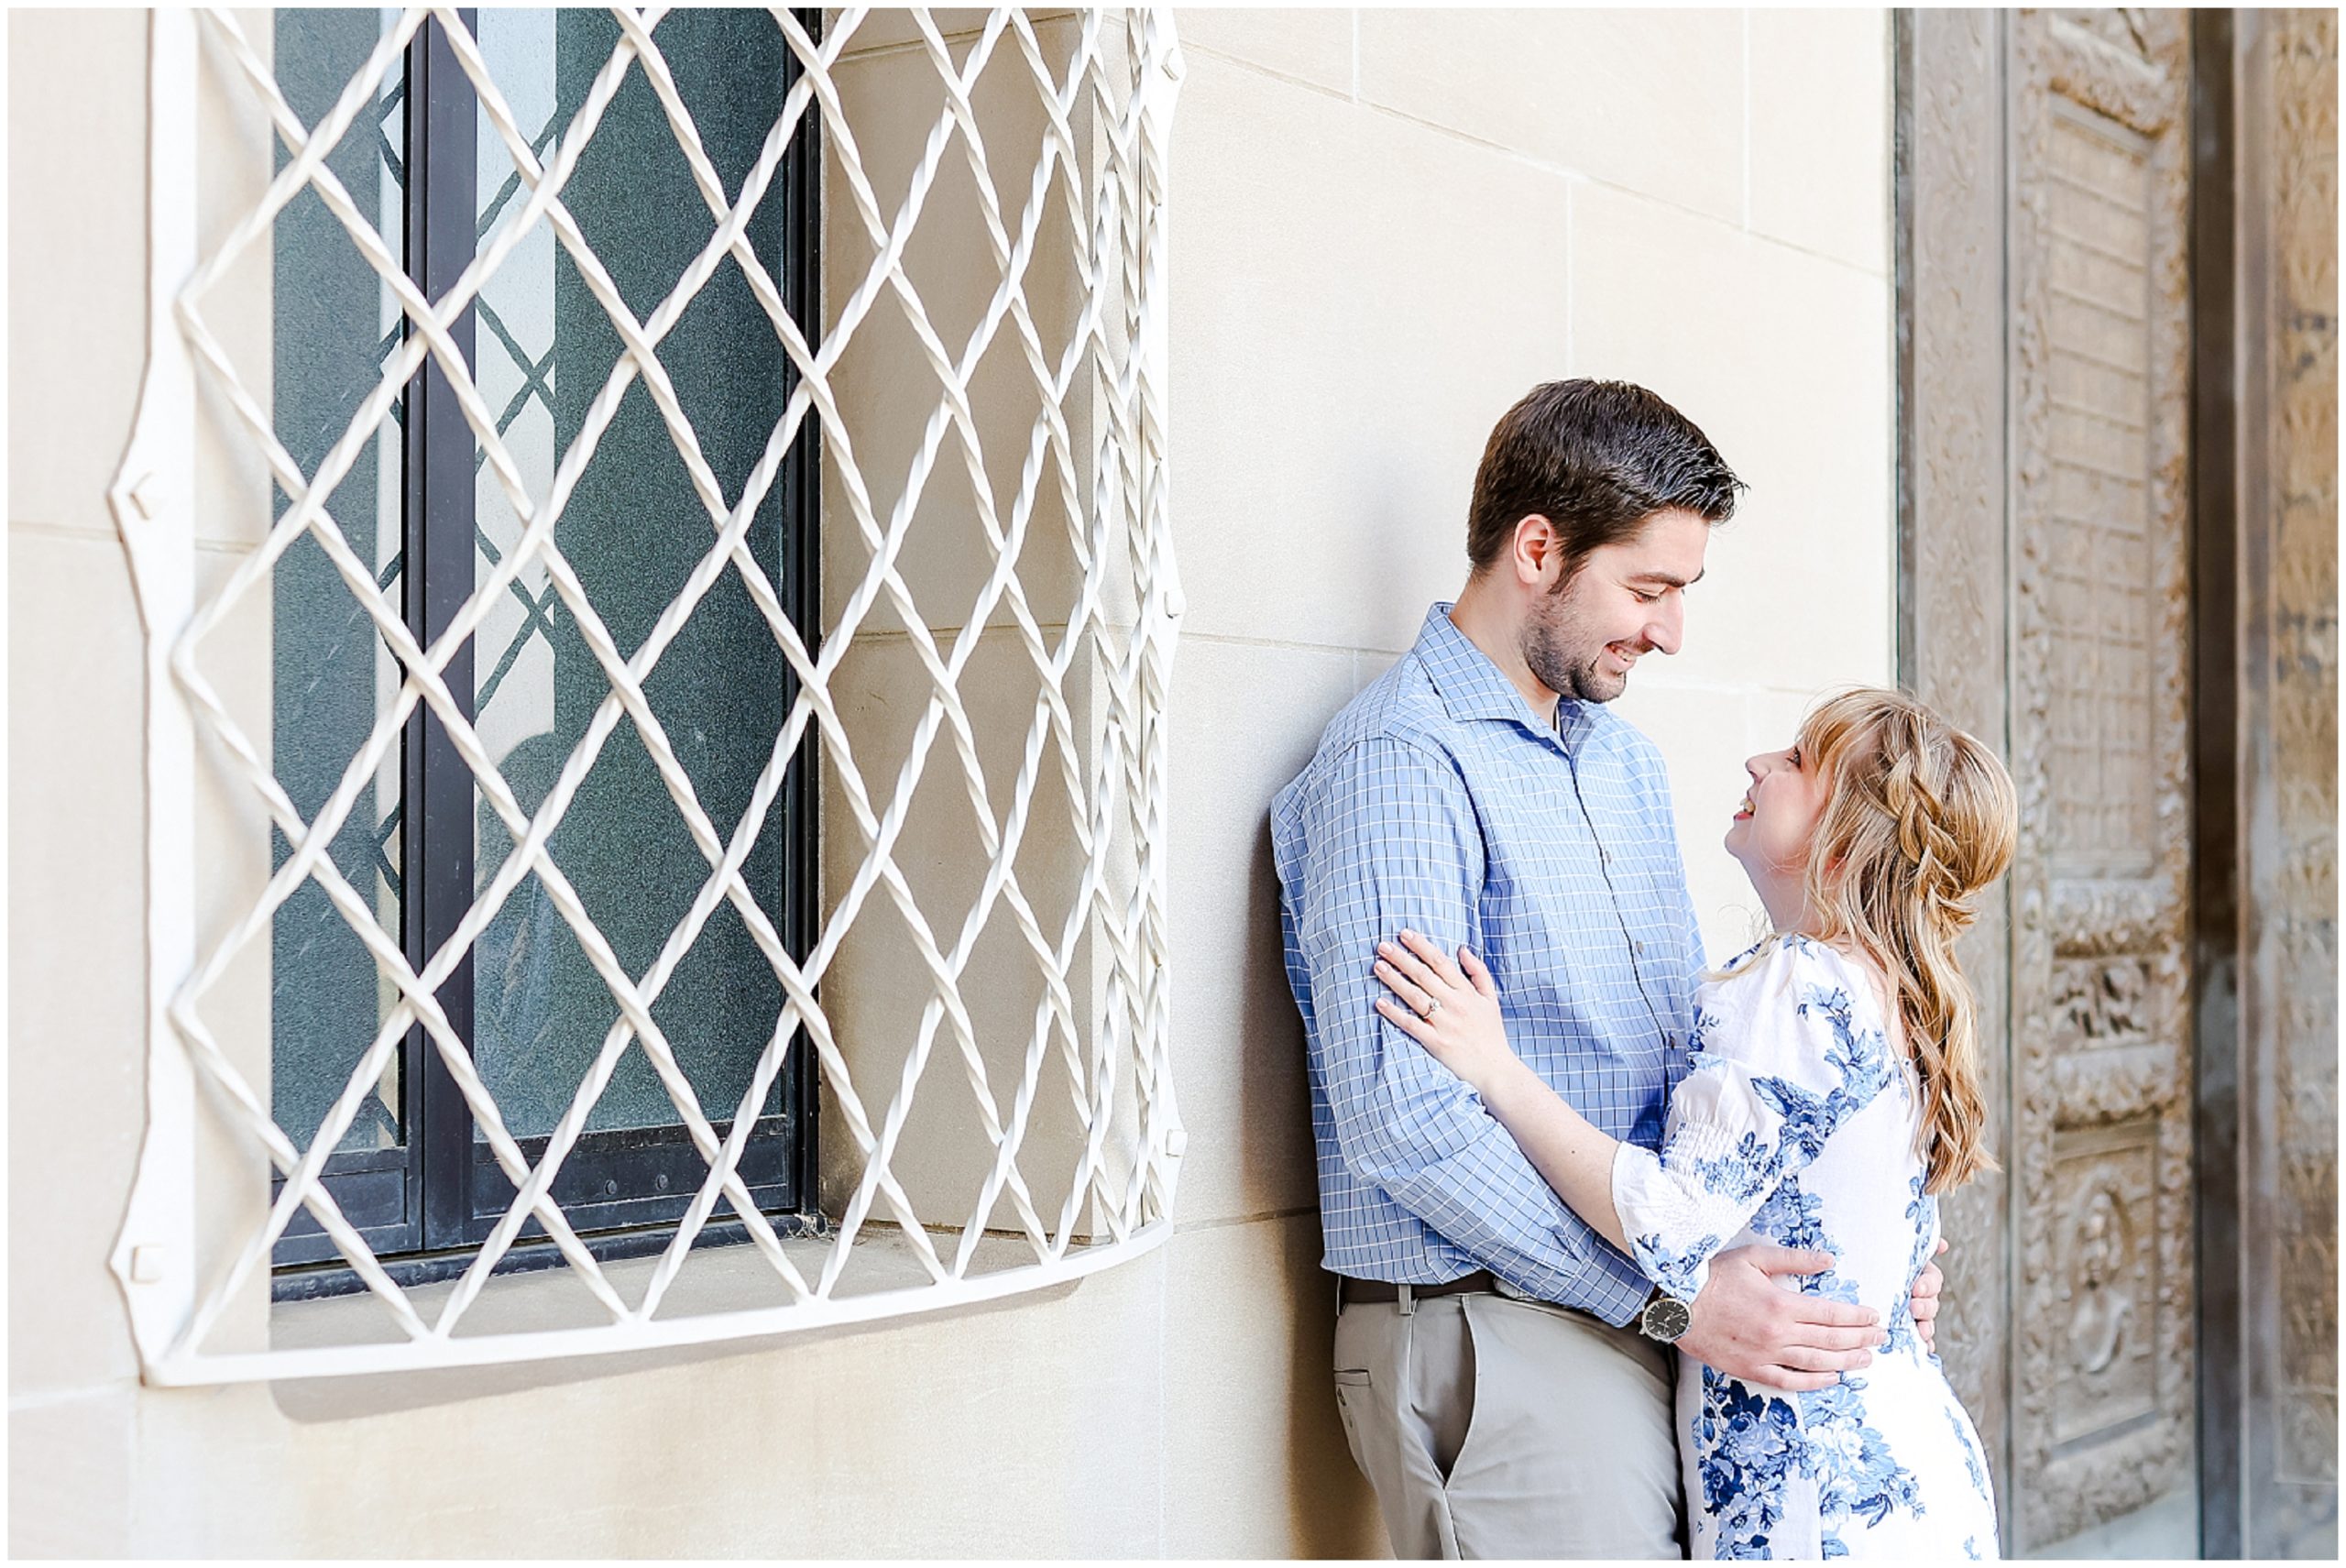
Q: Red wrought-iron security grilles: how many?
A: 0